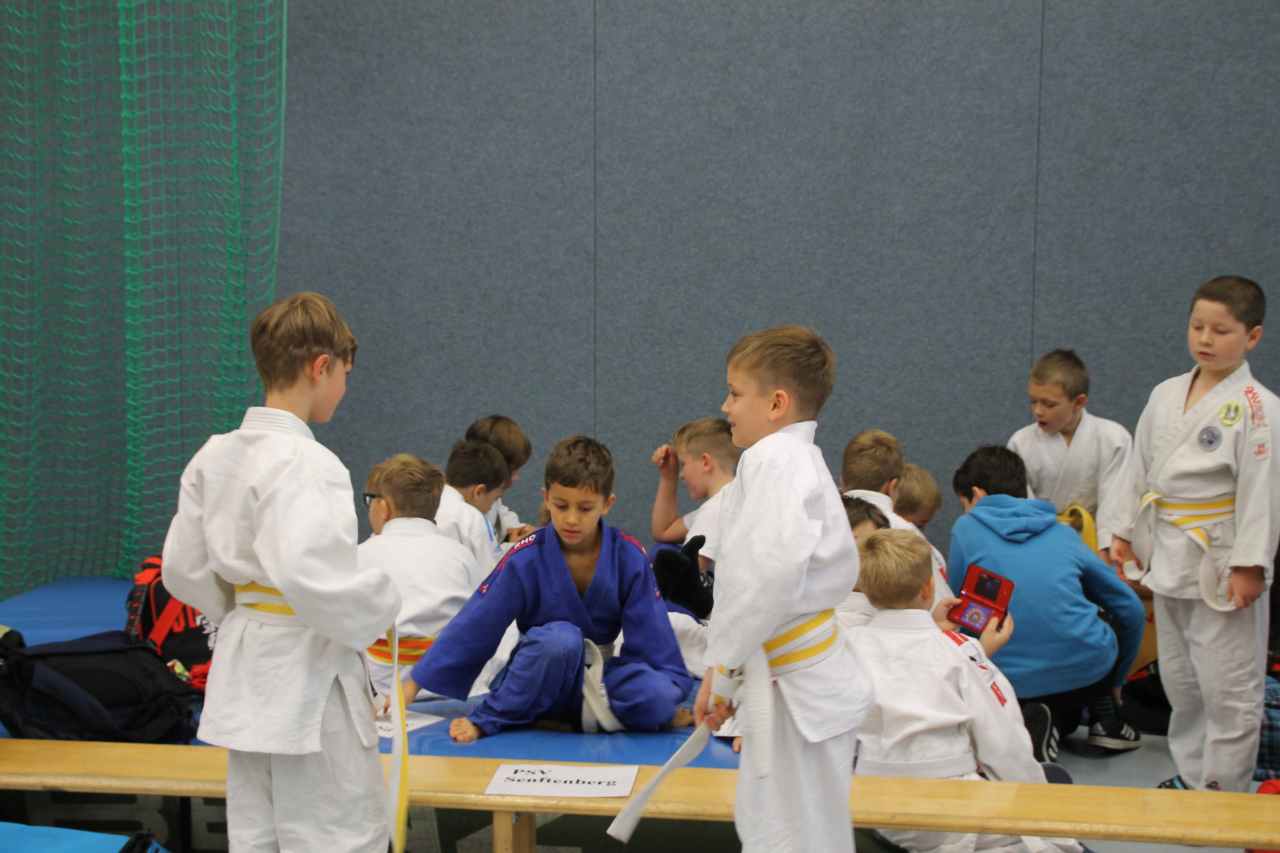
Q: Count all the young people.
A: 14